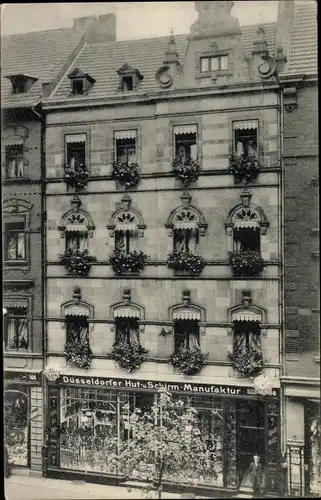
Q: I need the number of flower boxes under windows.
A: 12